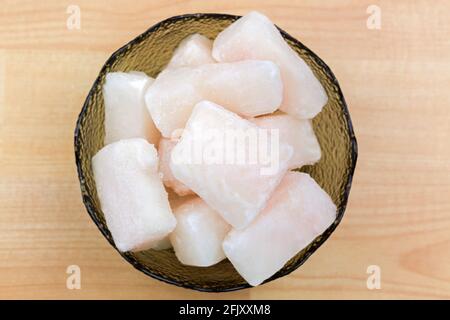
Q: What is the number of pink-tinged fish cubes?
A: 10